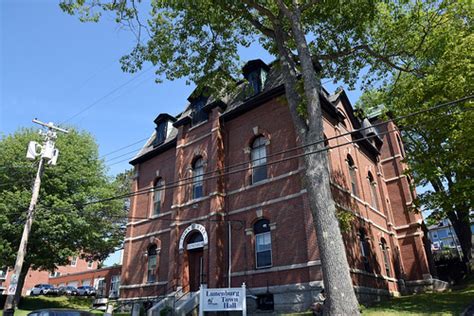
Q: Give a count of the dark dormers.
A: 3